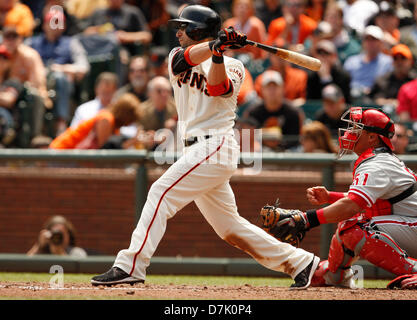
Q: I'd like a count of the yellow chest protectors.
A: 0